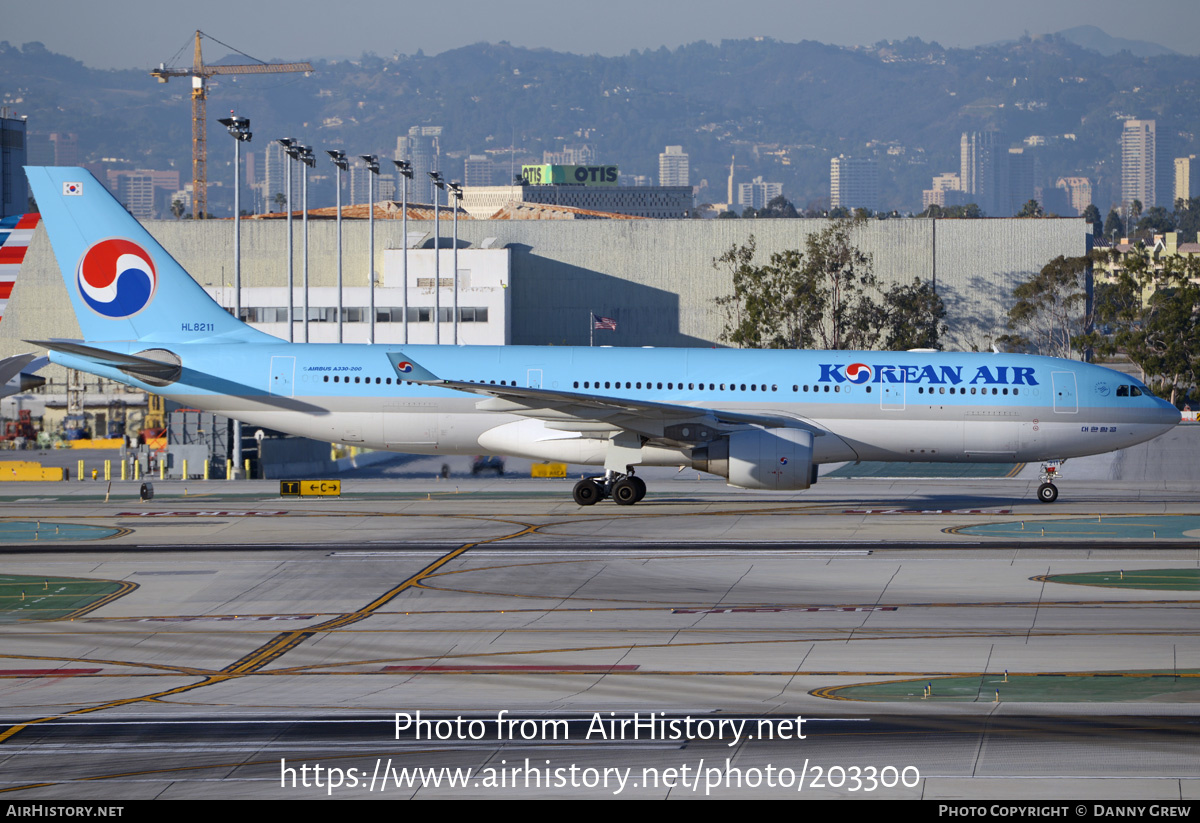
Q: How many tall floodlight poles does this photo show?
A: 8